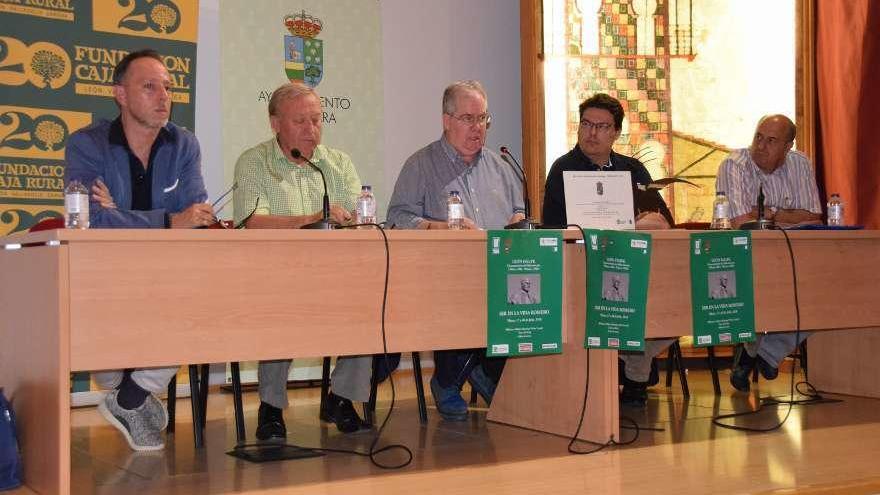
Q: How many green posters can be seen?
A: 3